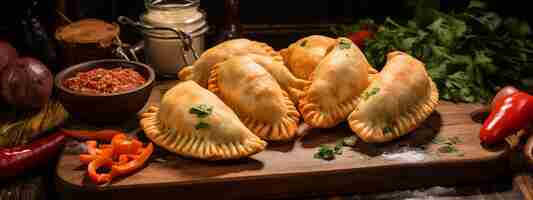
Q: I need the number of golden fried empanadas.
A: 6